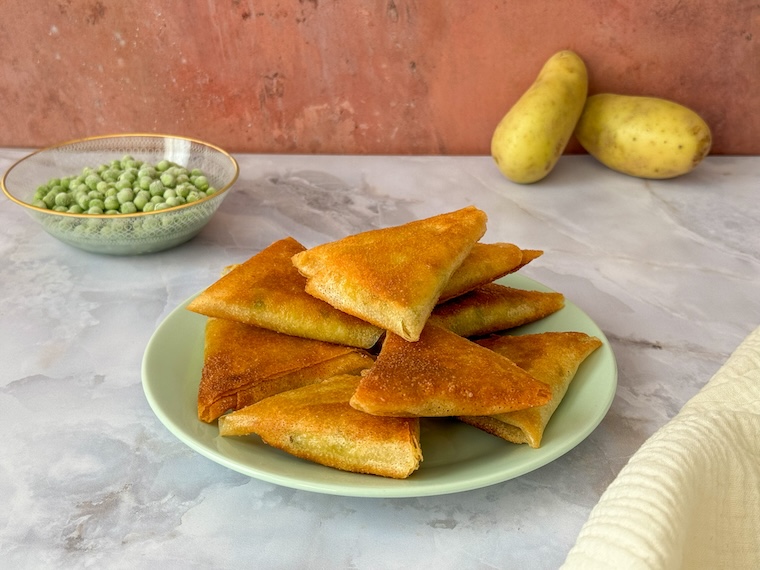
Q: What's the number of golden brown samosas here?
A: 8